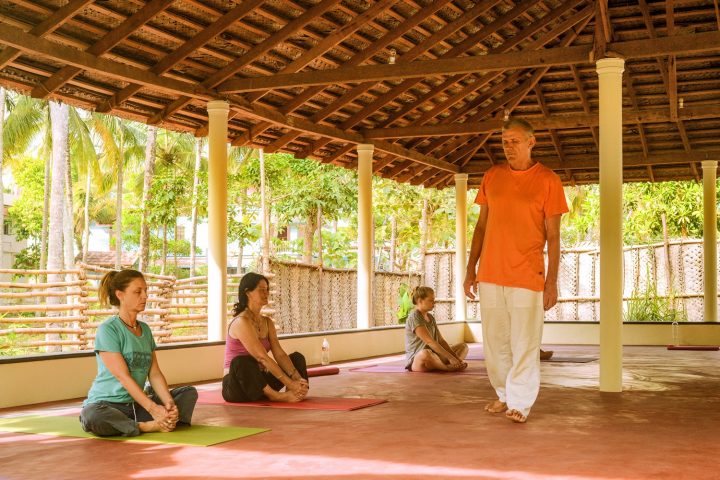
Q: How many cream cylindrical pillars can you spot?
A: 5